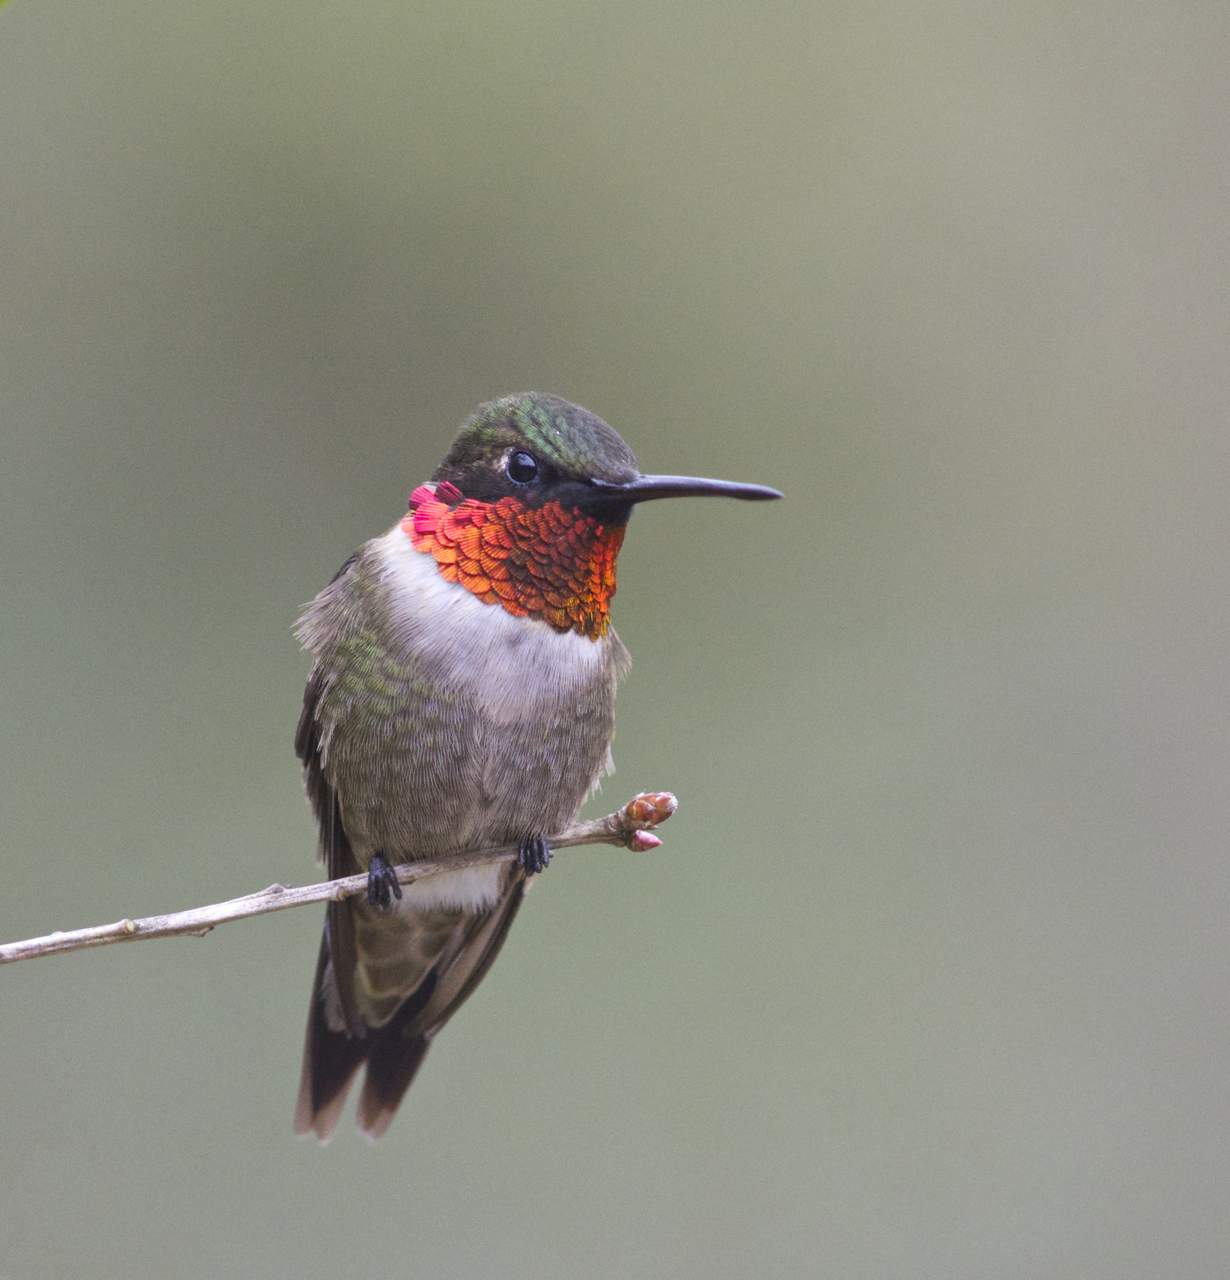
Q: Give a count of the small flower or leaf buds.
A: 2